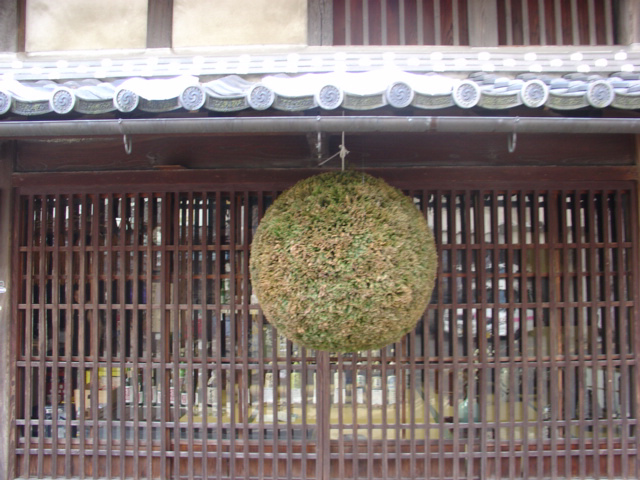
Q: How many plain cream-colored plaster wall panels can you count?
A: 2